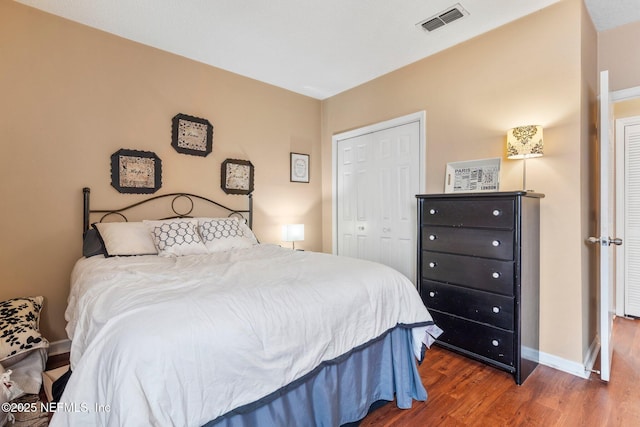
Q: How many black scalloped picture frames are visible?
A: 3